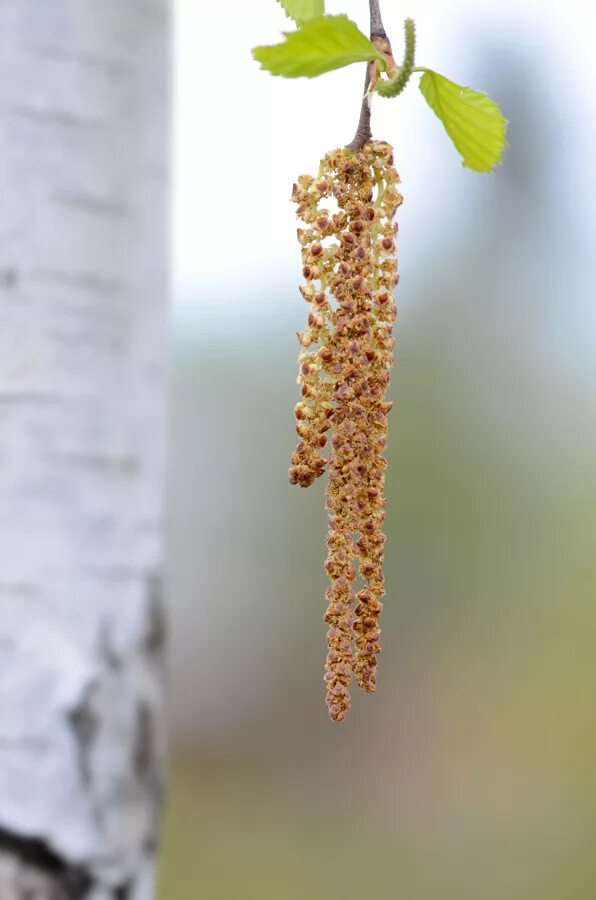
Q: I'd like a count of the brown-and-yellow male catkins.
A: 3